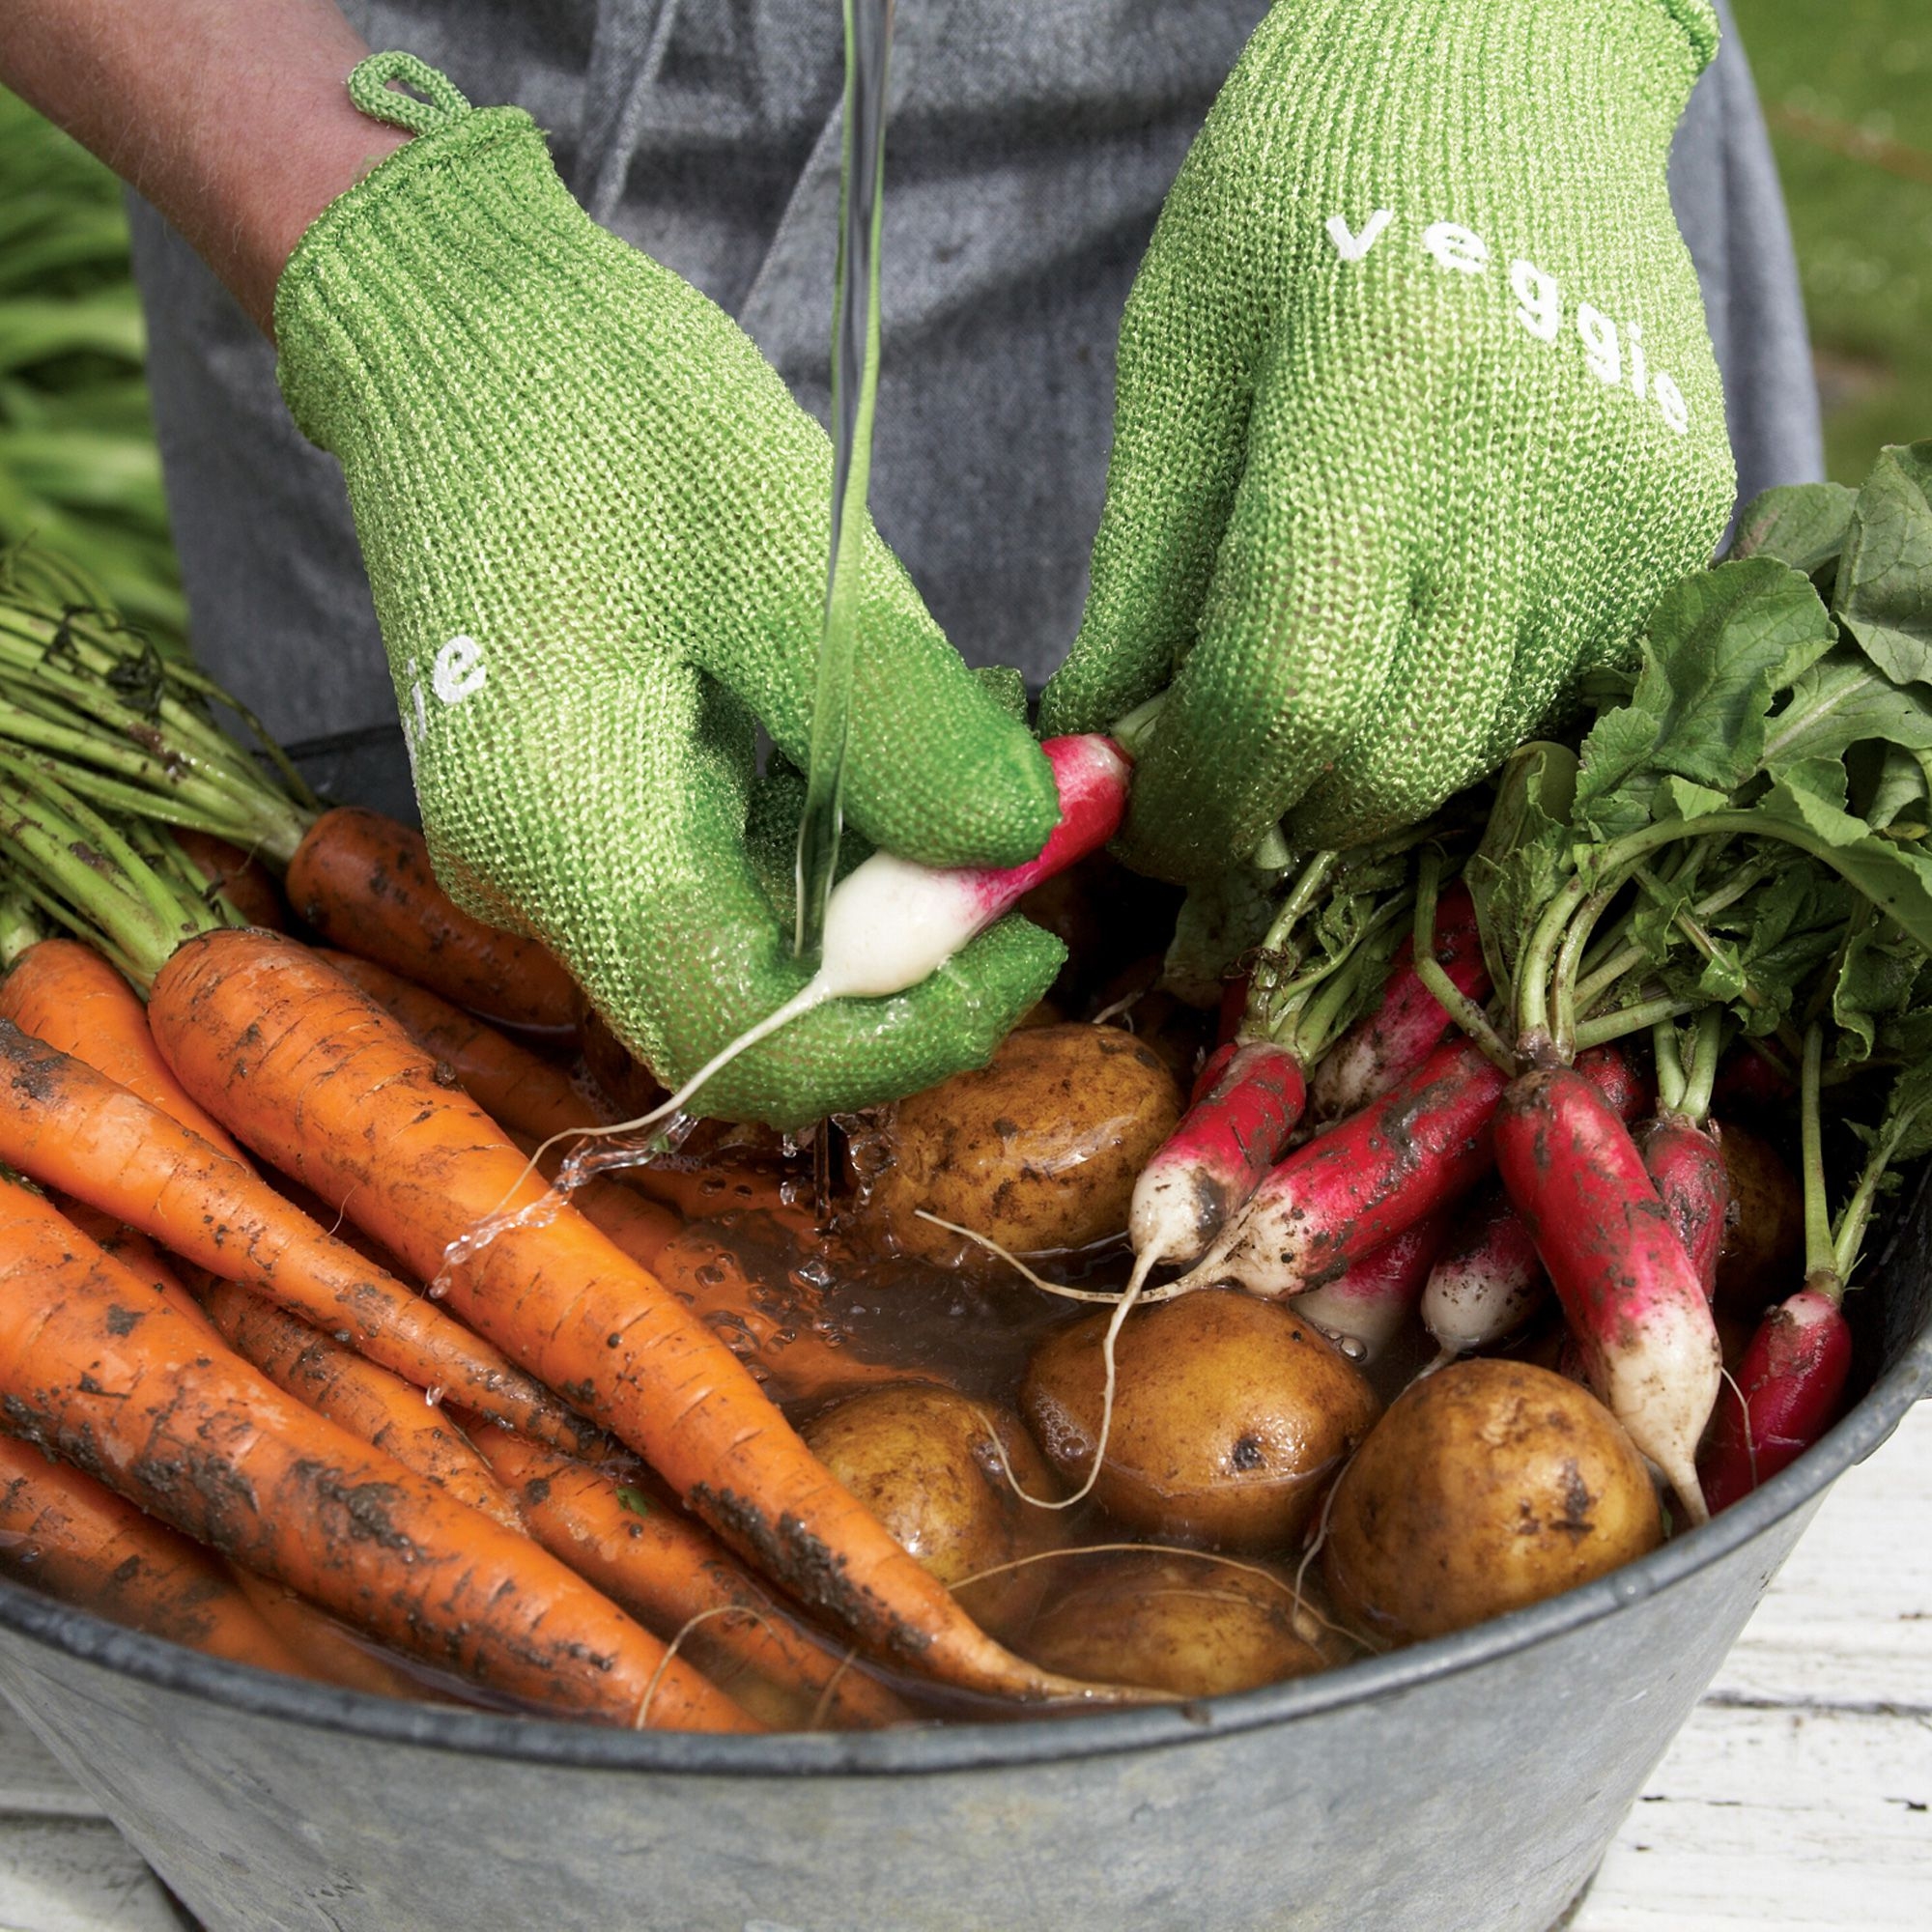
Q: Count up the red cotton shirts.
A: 0